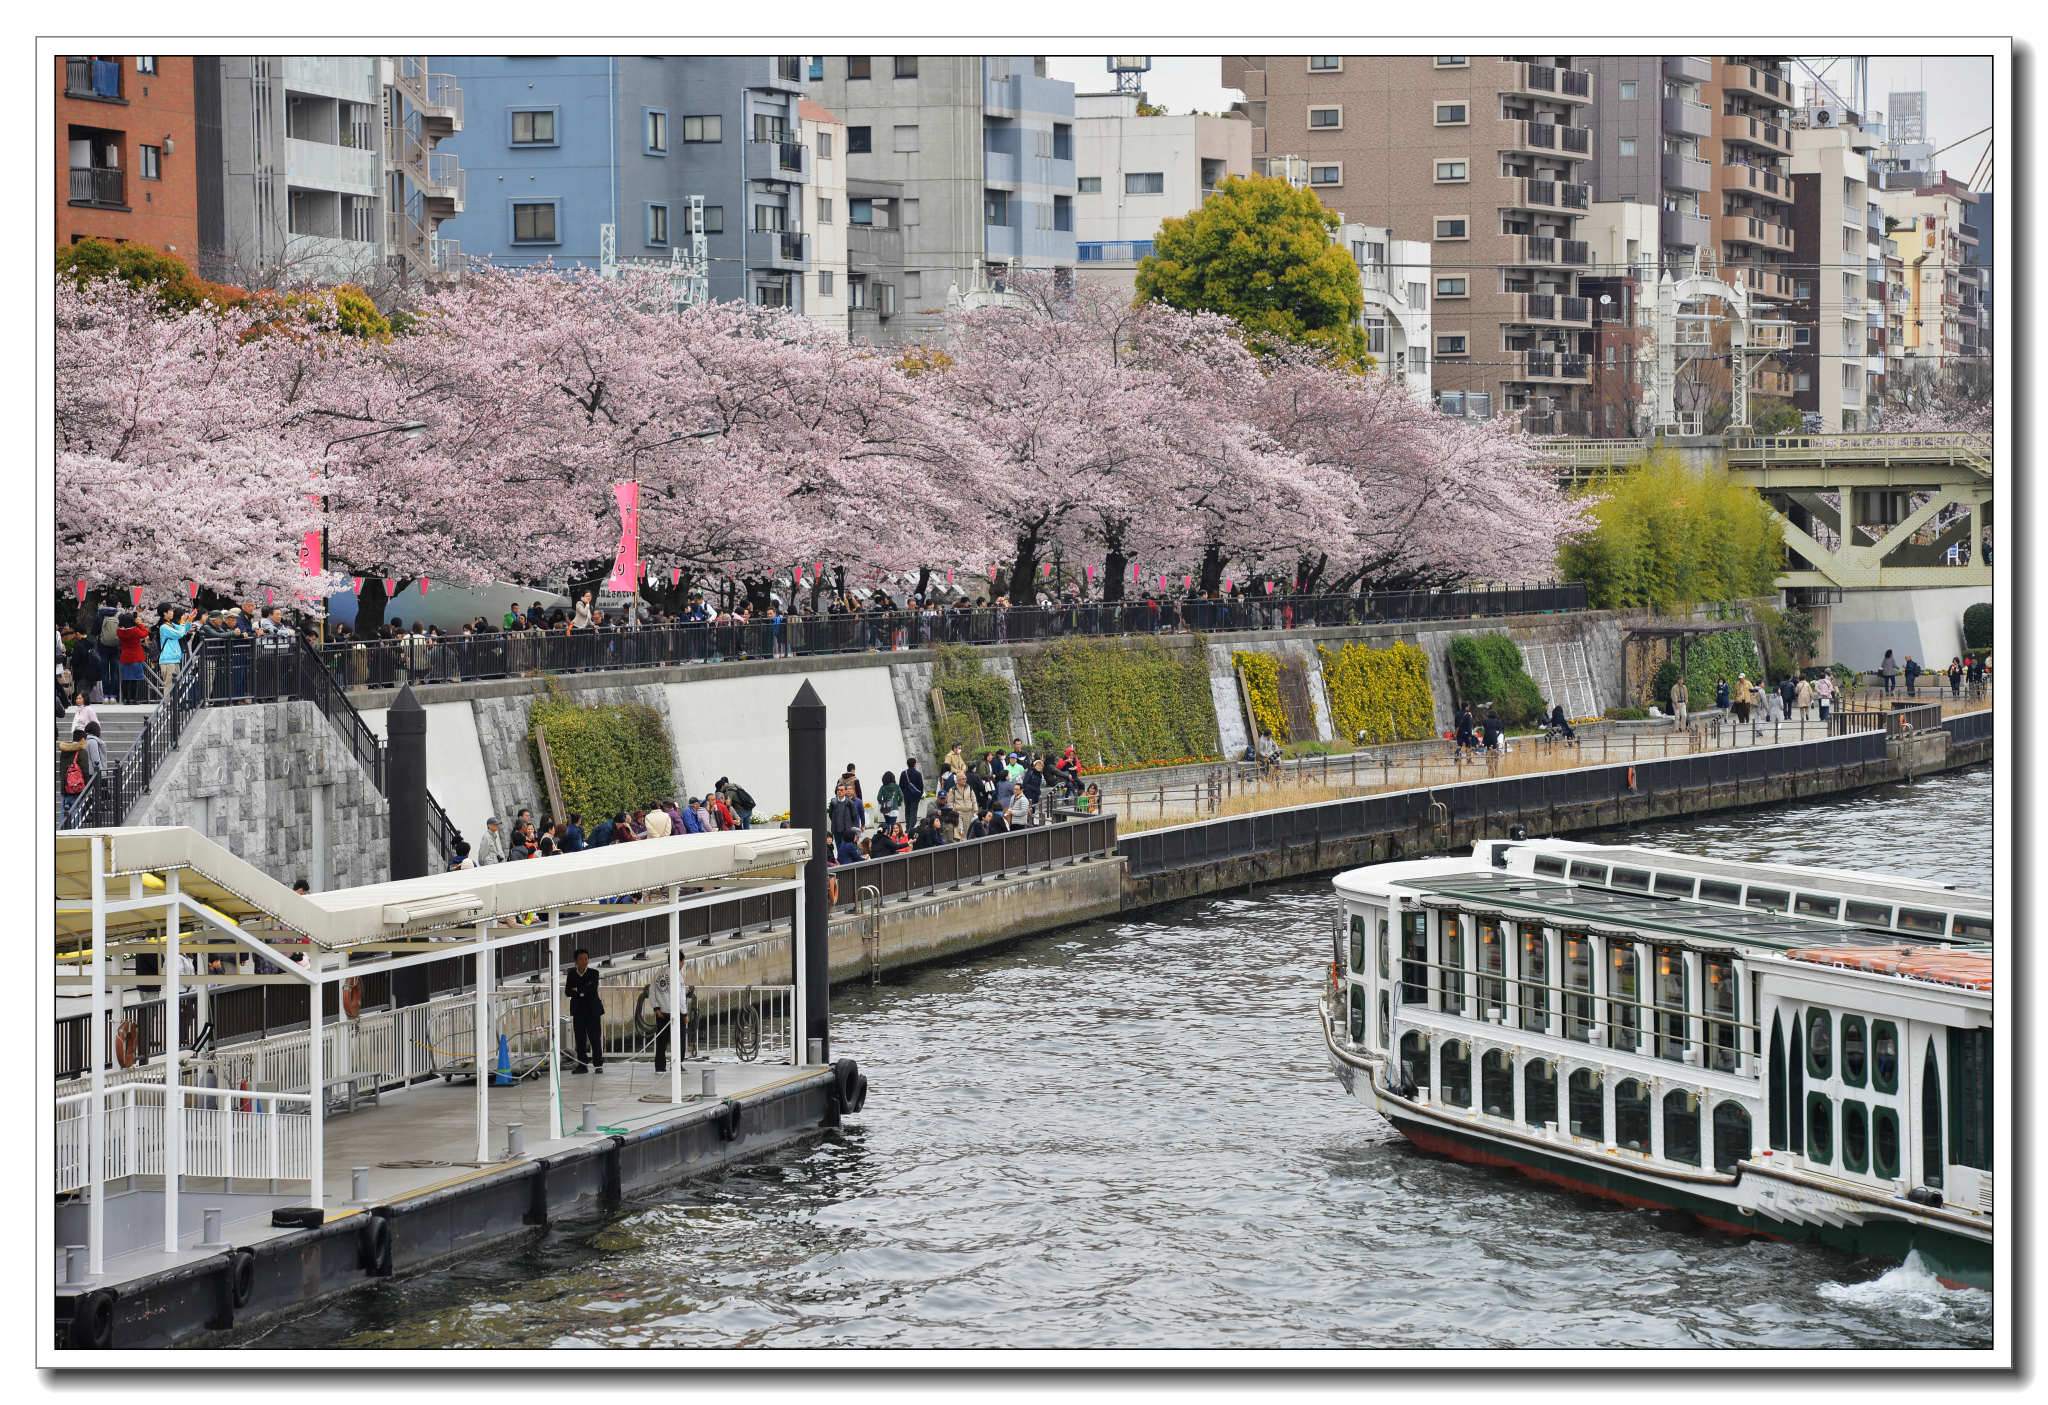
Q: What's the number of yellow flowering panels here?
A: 2